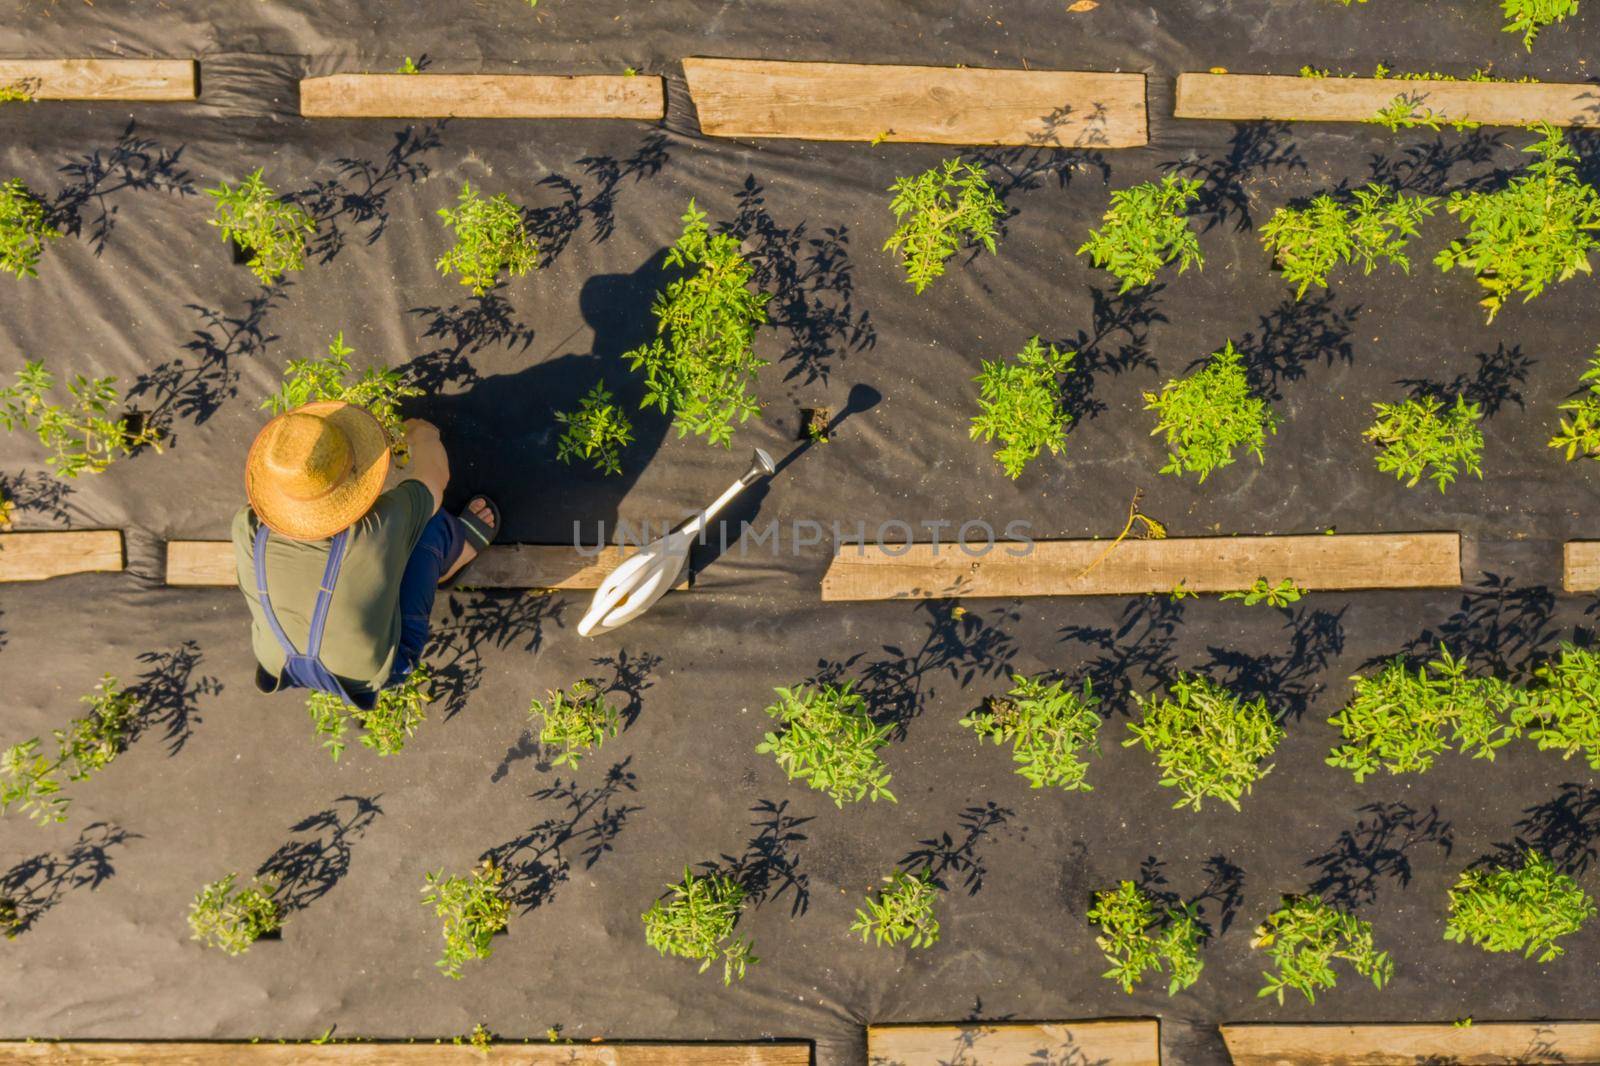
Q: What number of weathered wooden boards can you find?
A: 11